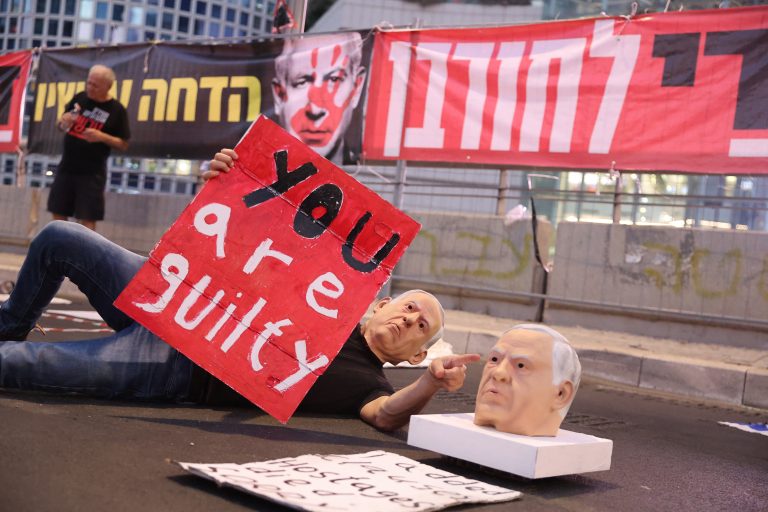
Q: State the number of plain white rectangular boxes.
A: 1